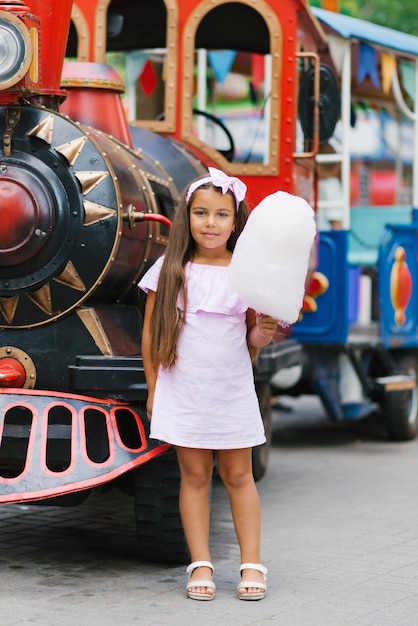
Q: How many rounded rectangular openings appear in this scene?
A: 4